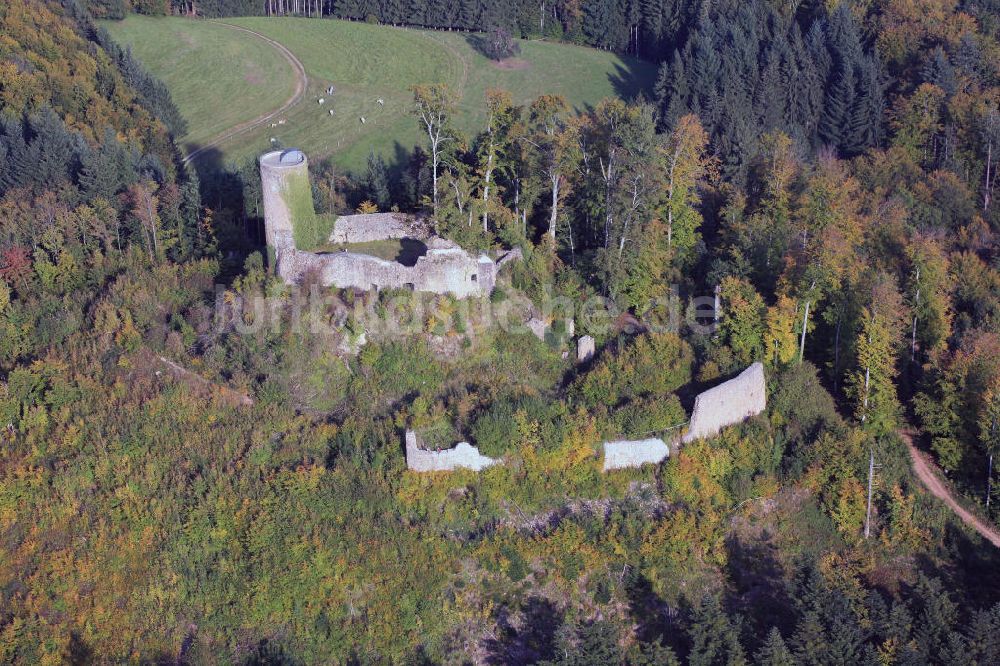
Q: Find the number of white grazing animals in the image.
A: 8